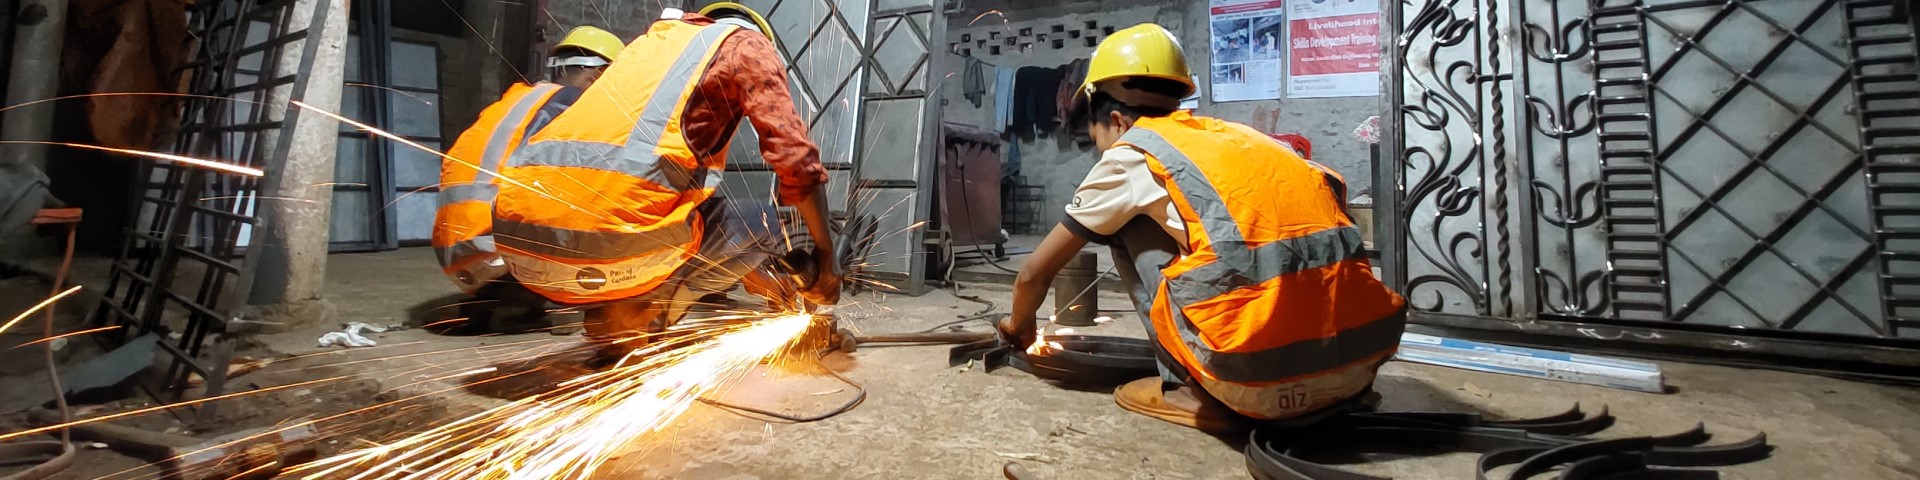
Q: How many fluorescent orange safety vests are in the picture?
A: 3